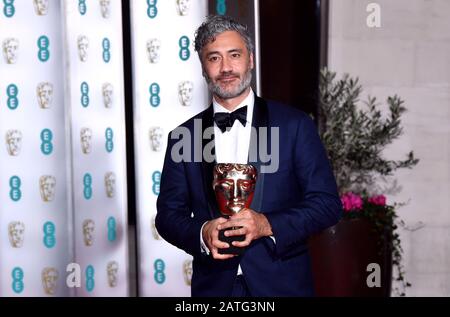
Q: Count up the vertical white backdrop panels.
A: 3